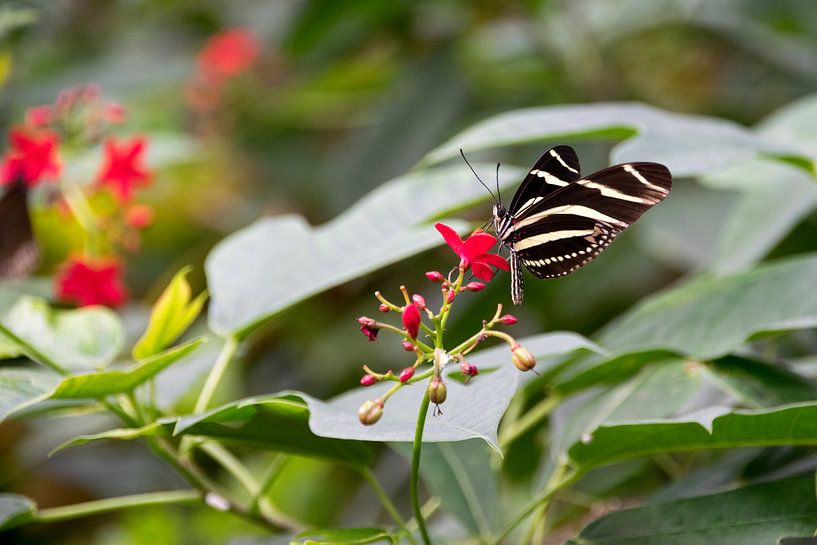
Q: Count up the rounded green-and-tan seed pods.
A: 3